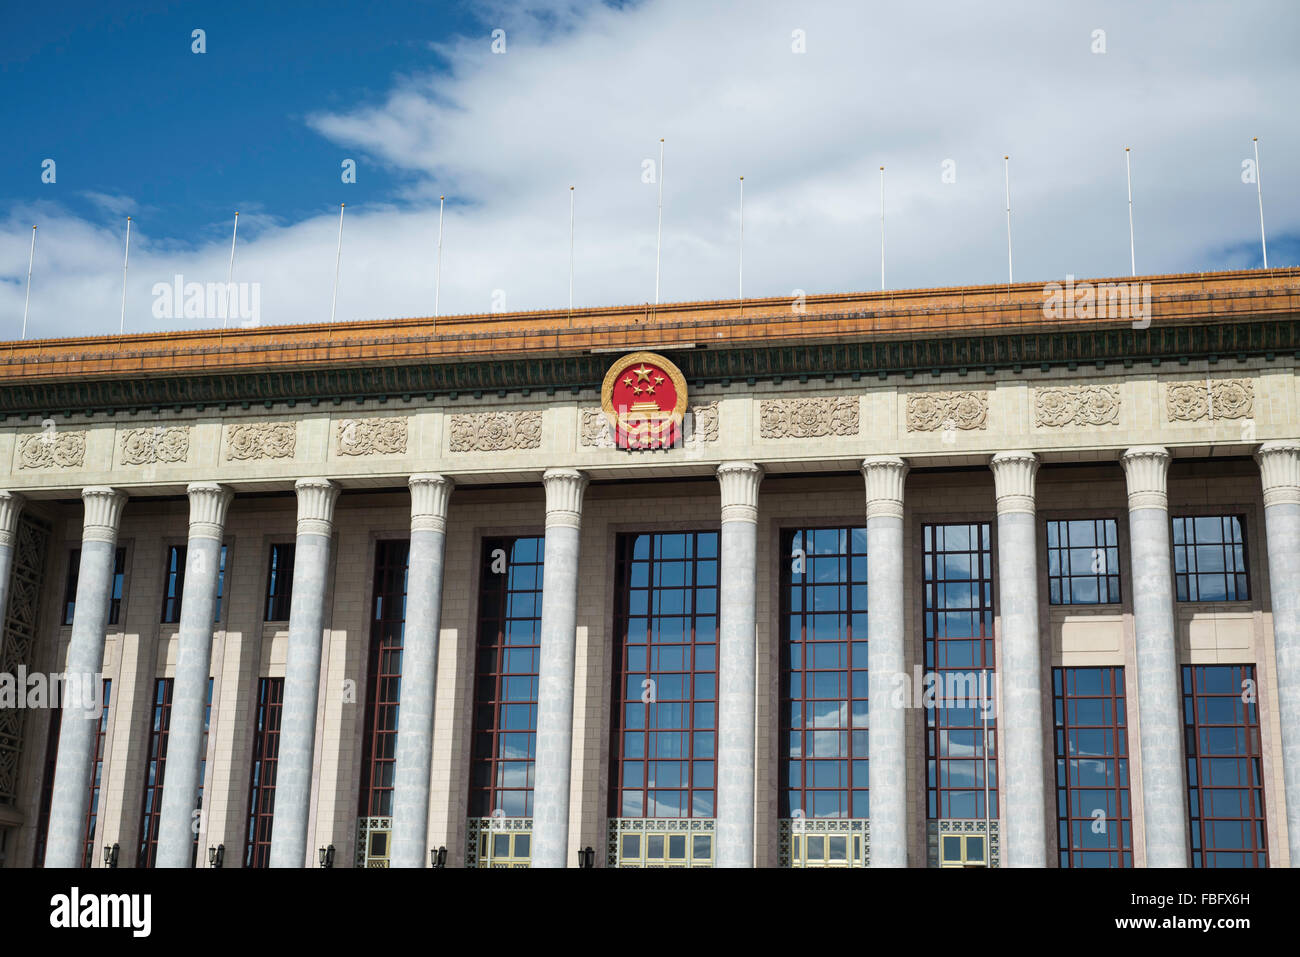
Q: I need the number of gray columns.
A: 11